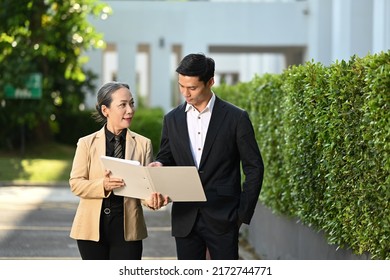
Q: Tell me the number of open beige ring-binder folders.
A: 1